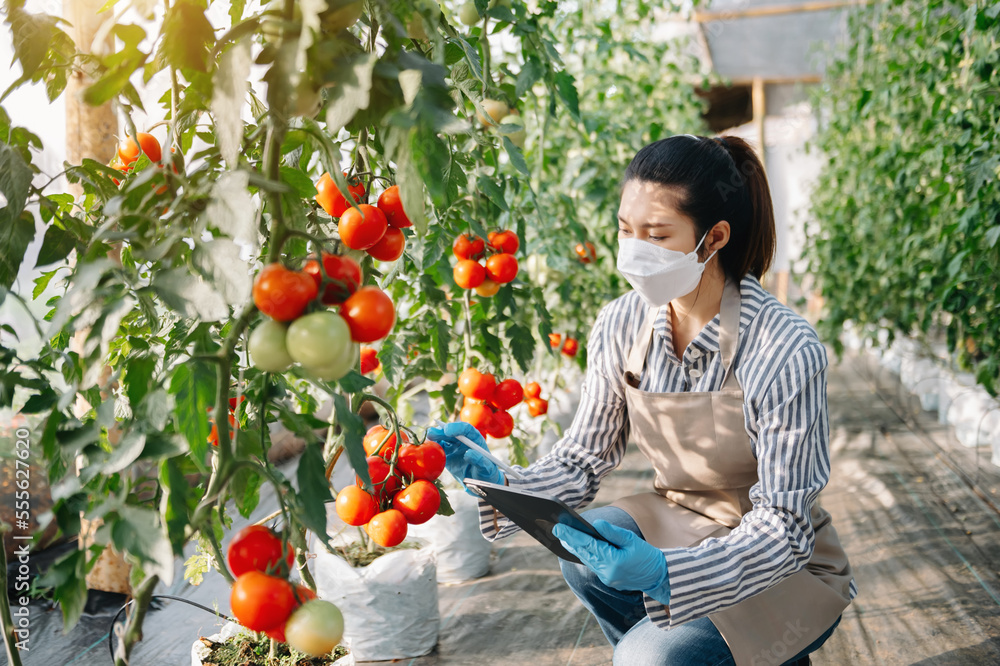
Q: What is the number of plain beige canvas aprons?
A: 1